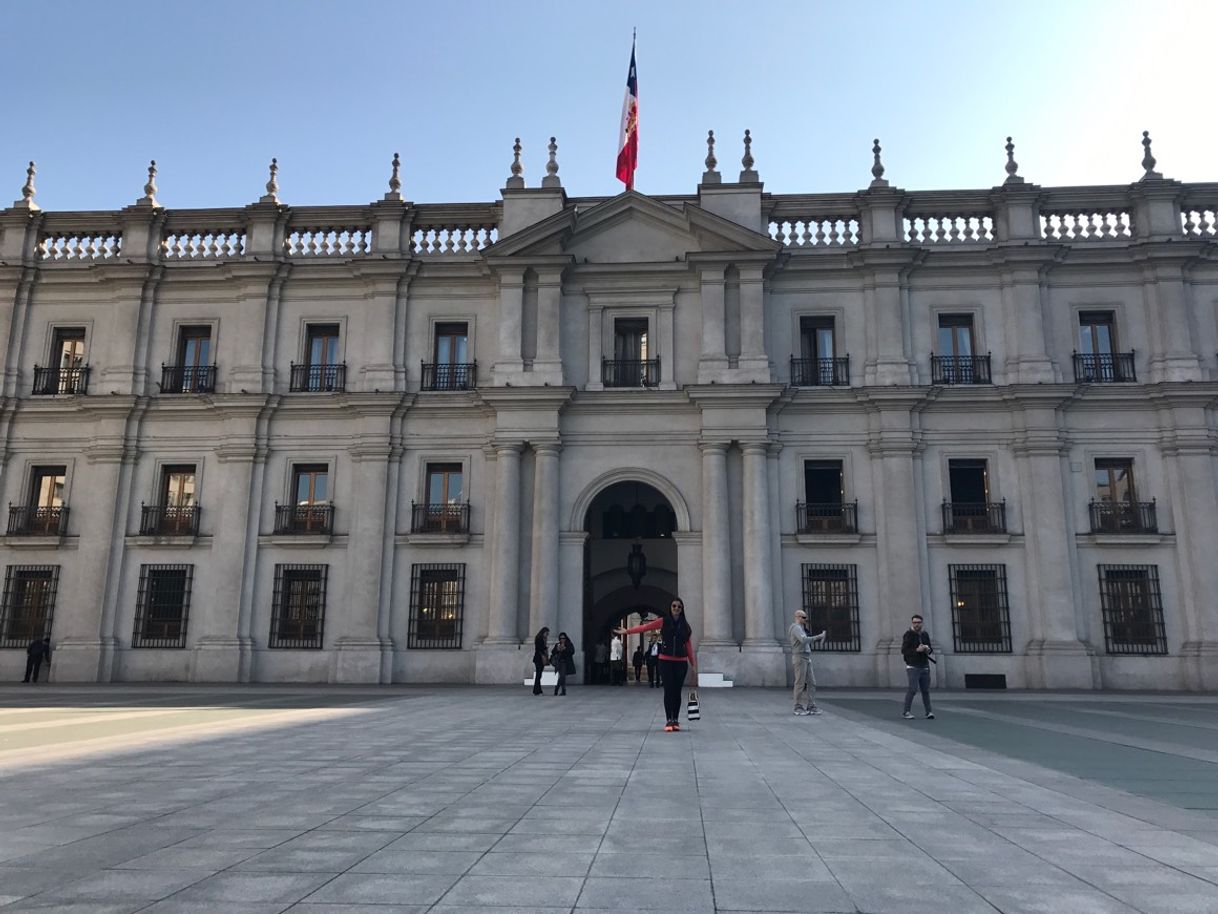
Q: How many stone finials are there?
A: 11